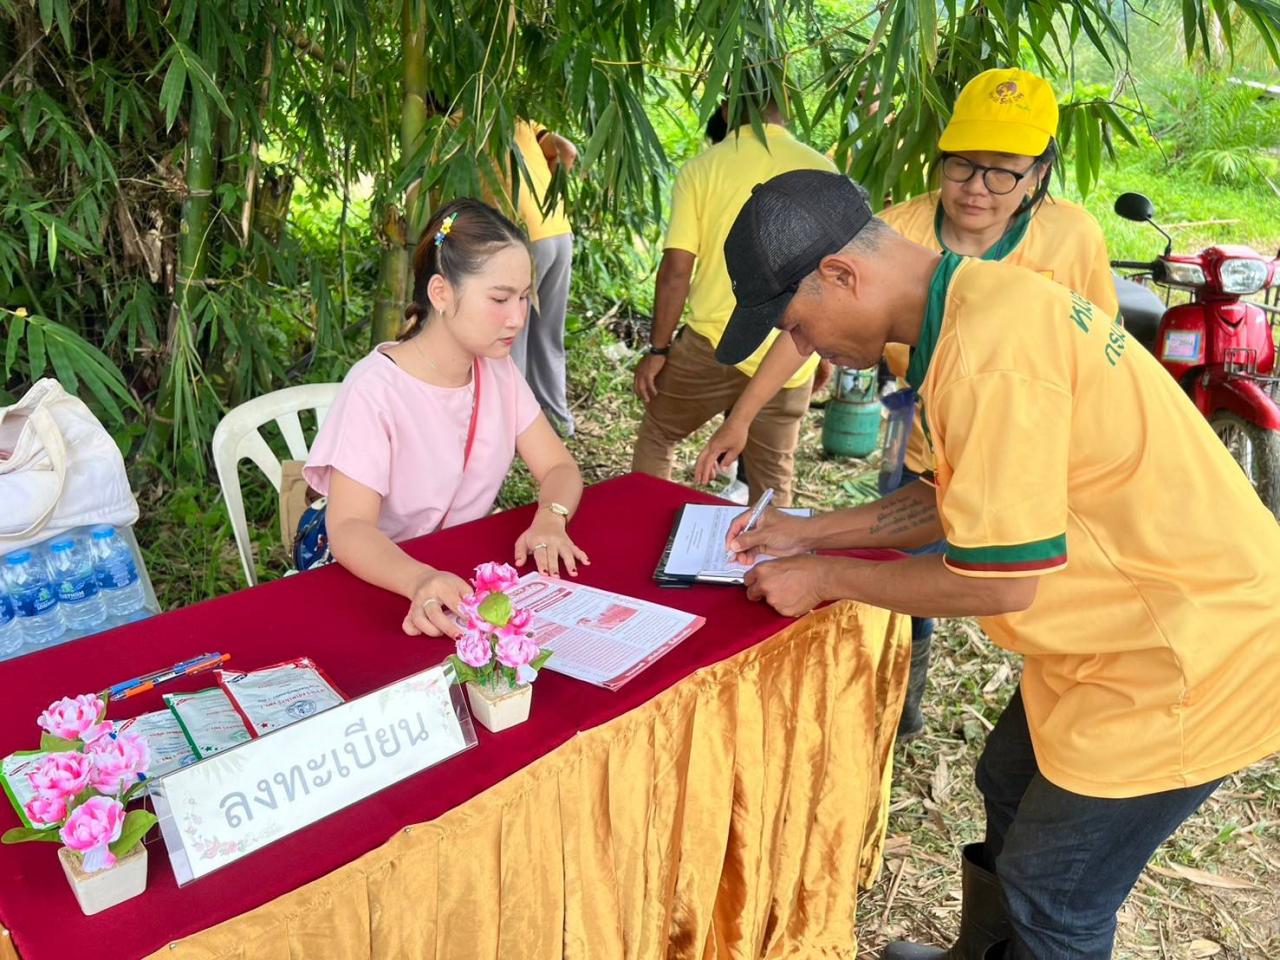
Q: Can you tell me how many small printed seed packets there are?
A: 4